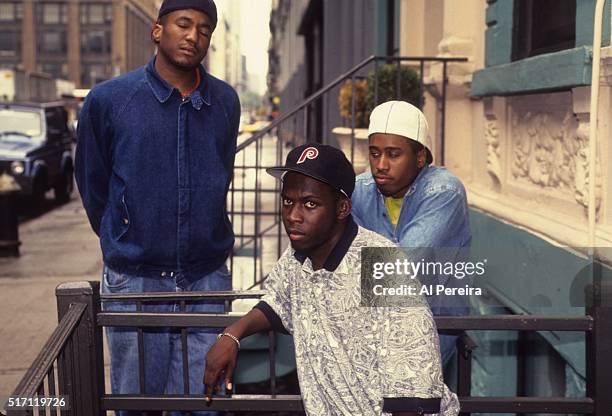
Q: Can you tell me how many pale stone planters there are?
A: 1